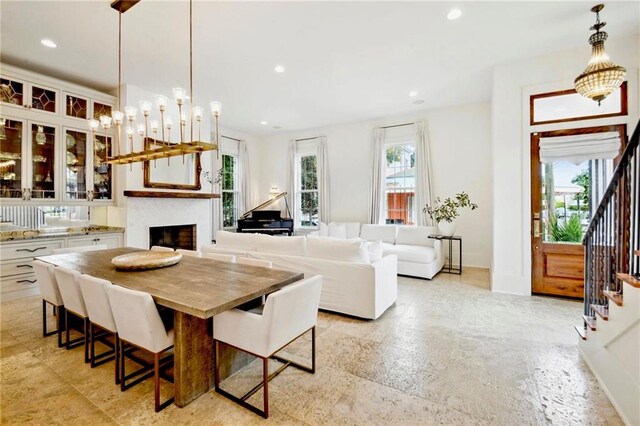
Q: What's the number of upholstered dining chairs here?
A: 10